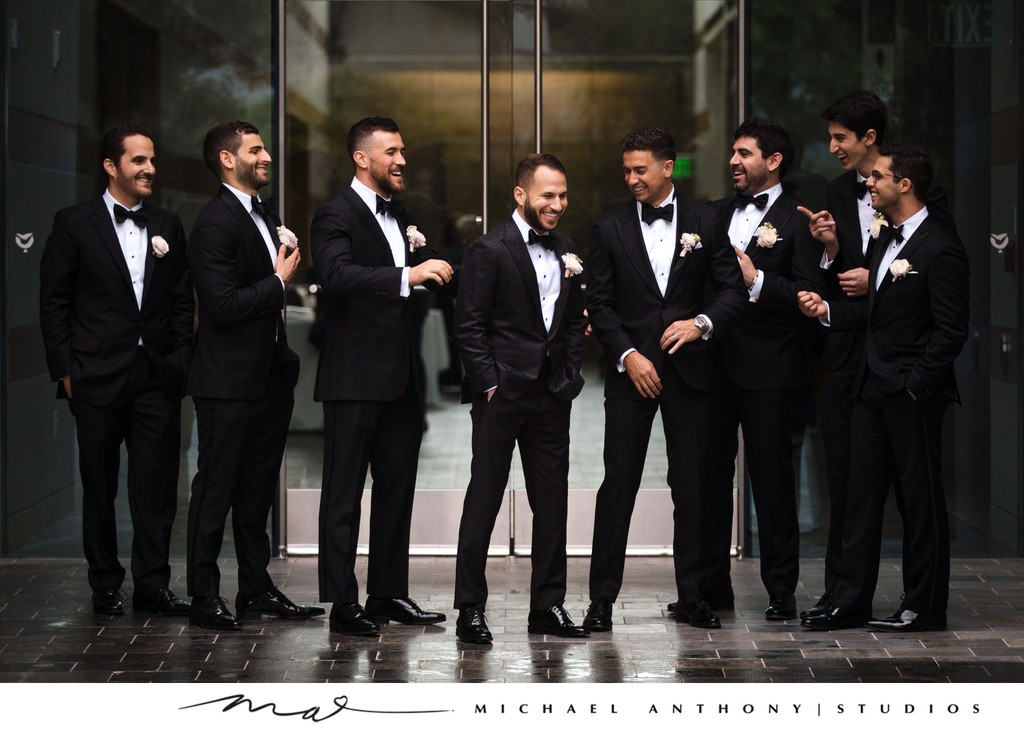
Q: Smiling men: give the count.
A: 8